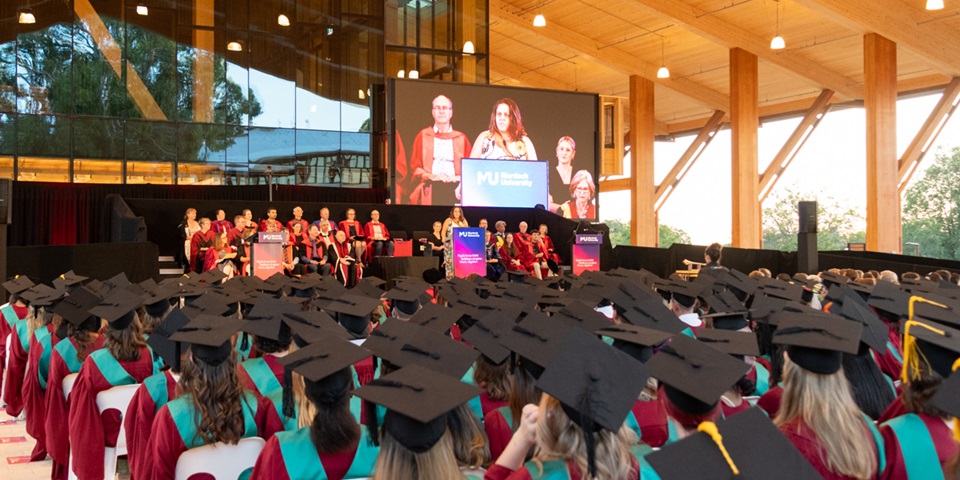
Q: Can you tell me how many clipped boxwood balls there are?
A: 0